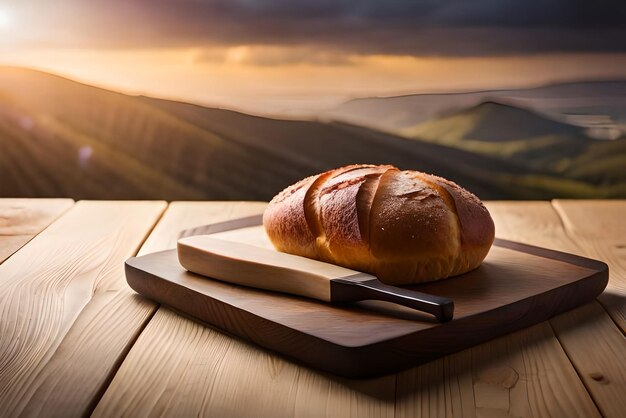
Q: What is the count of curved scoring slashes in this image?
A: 3